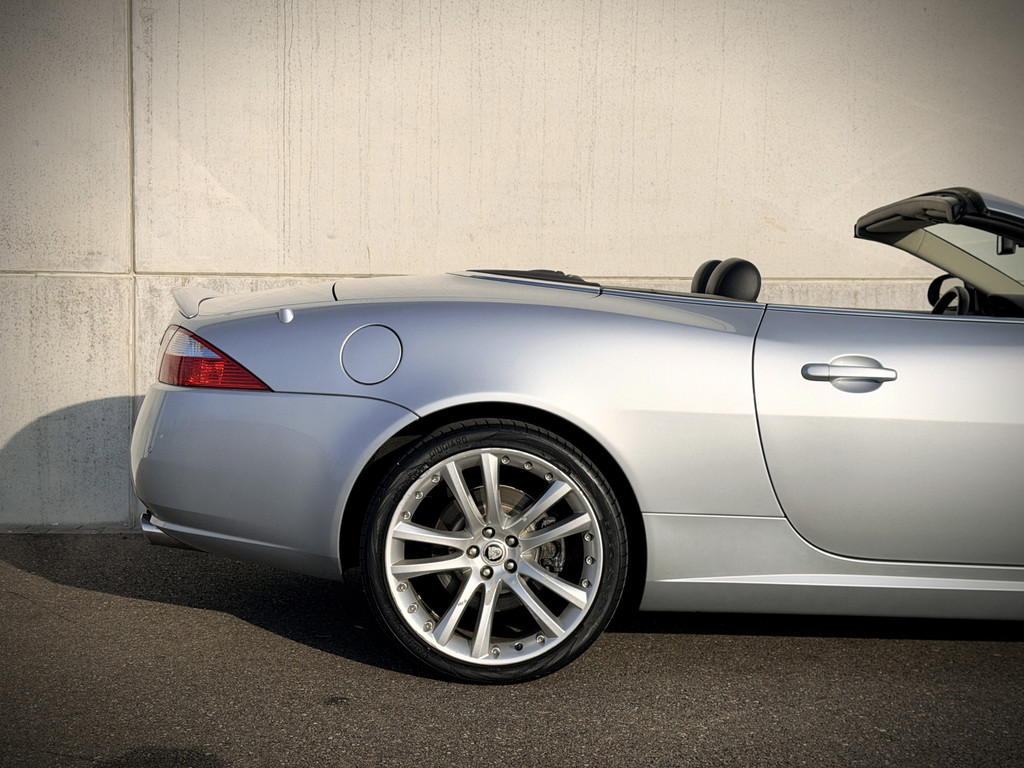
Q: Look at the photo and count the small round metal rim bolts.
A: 14